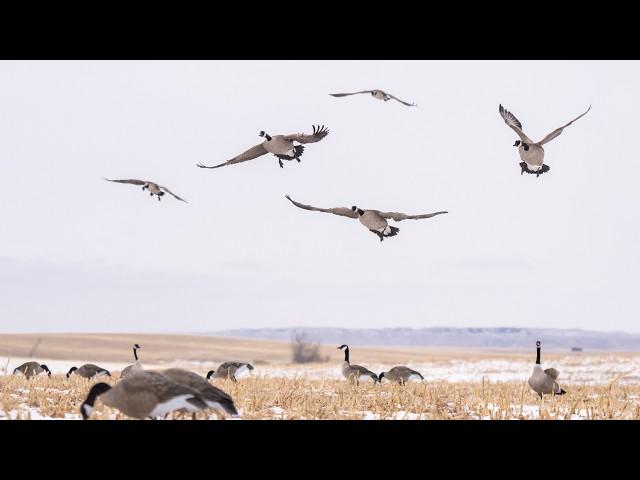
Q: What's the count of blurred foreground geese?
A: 2